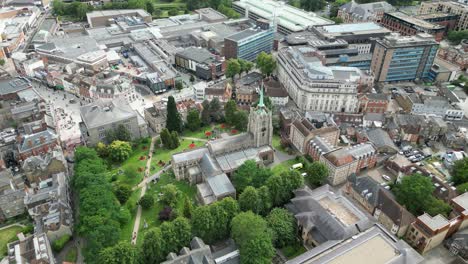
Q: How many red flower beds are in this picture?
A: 8